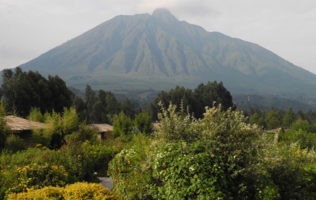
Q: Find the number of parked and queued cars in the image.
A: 0